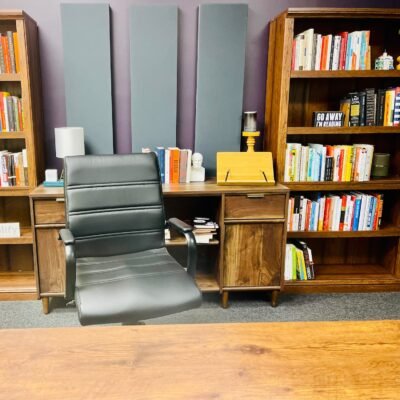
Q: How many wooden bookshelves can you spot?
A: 2